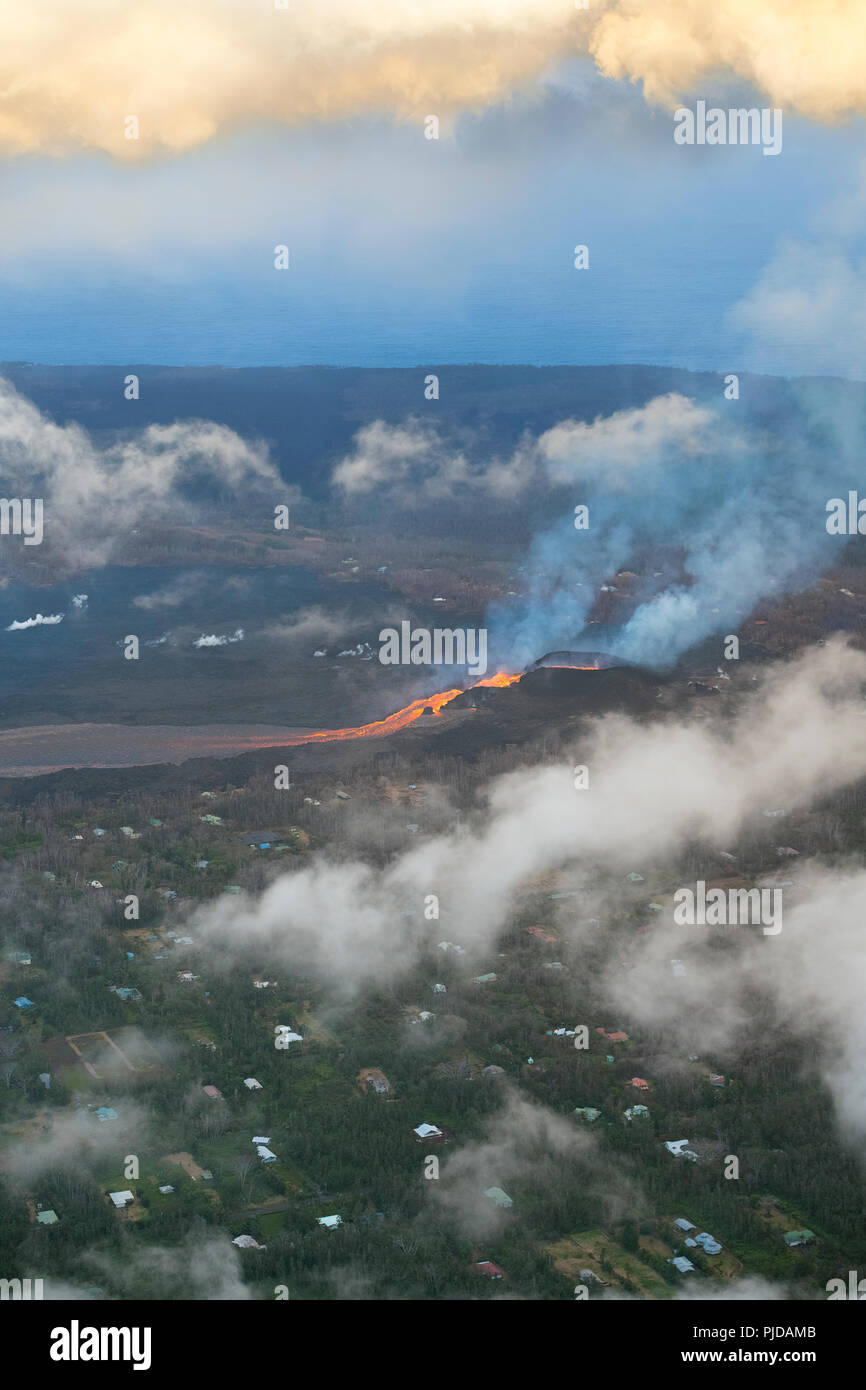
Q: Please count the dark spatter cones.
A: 1